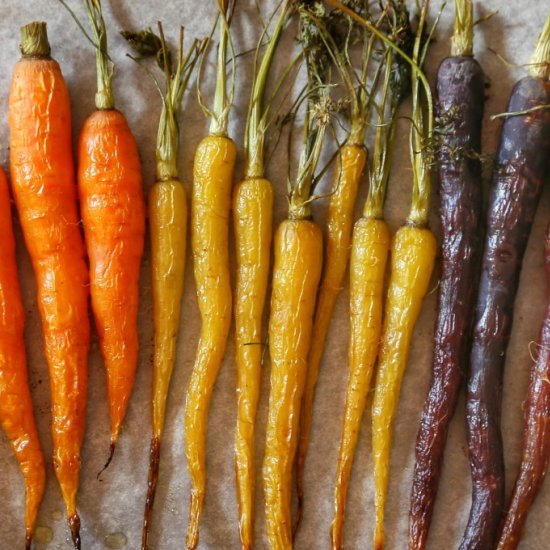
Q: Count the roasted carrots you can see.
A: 13